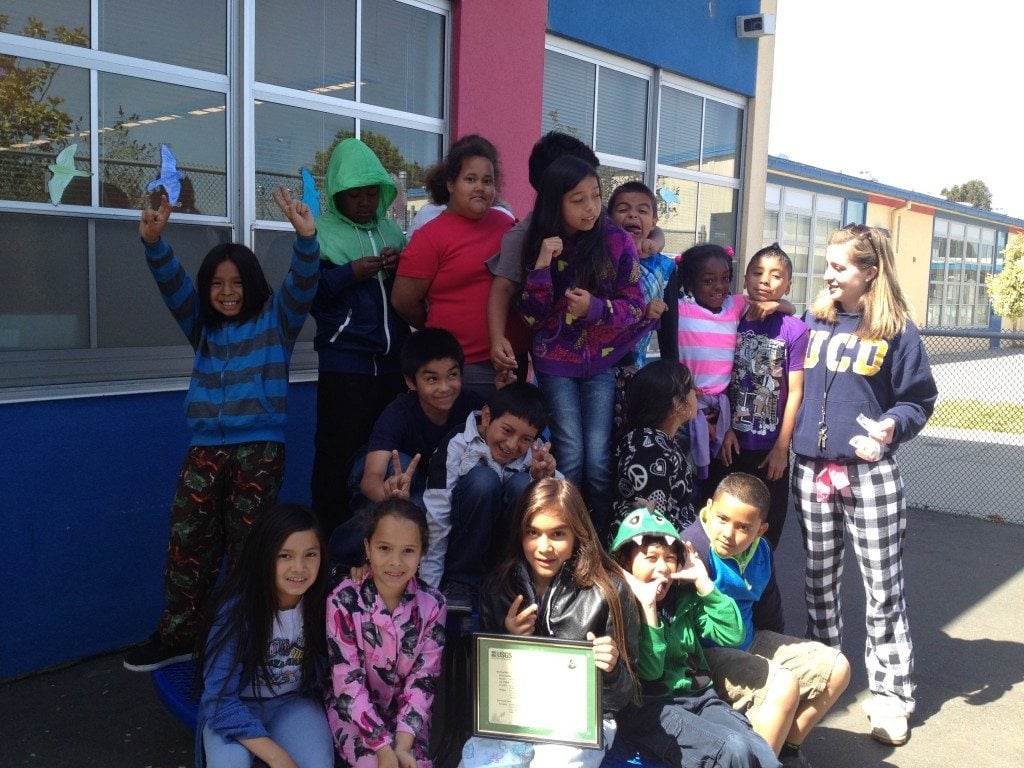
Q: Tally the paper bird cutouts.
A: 4